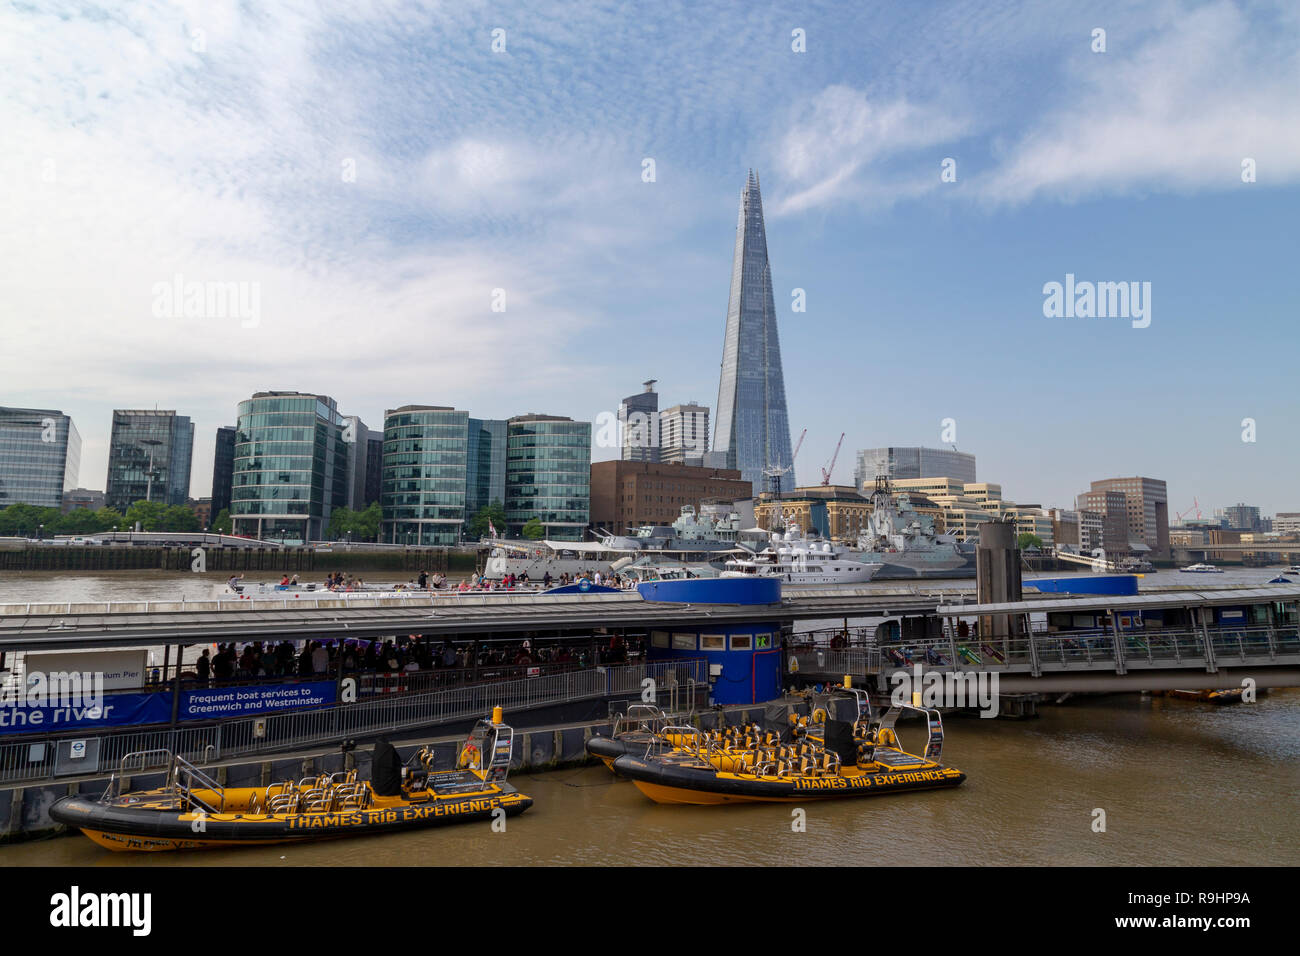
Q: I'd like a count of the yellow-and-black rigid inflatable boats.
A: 3